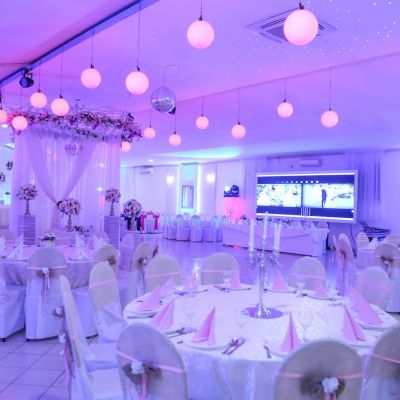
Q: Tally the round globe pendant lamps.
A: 15